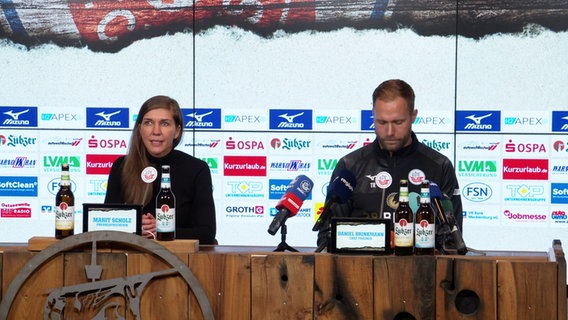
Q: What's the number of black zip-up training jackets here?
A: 1